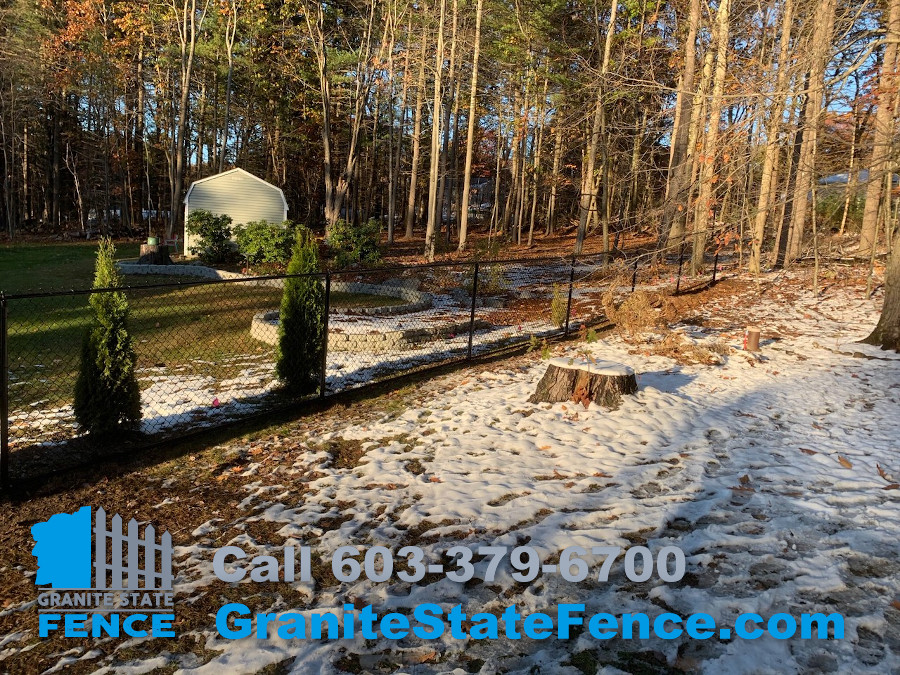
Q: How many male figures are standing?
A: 0